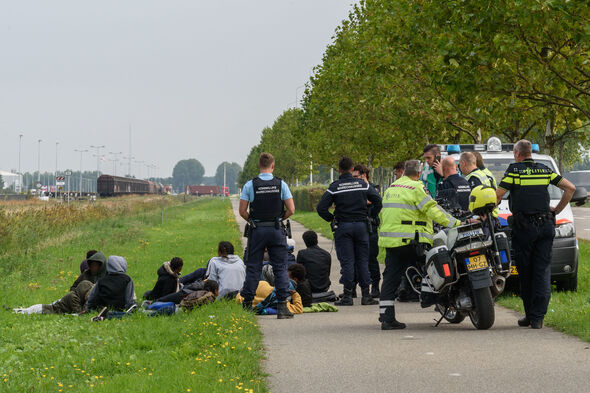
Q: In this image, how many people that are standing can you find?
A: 10